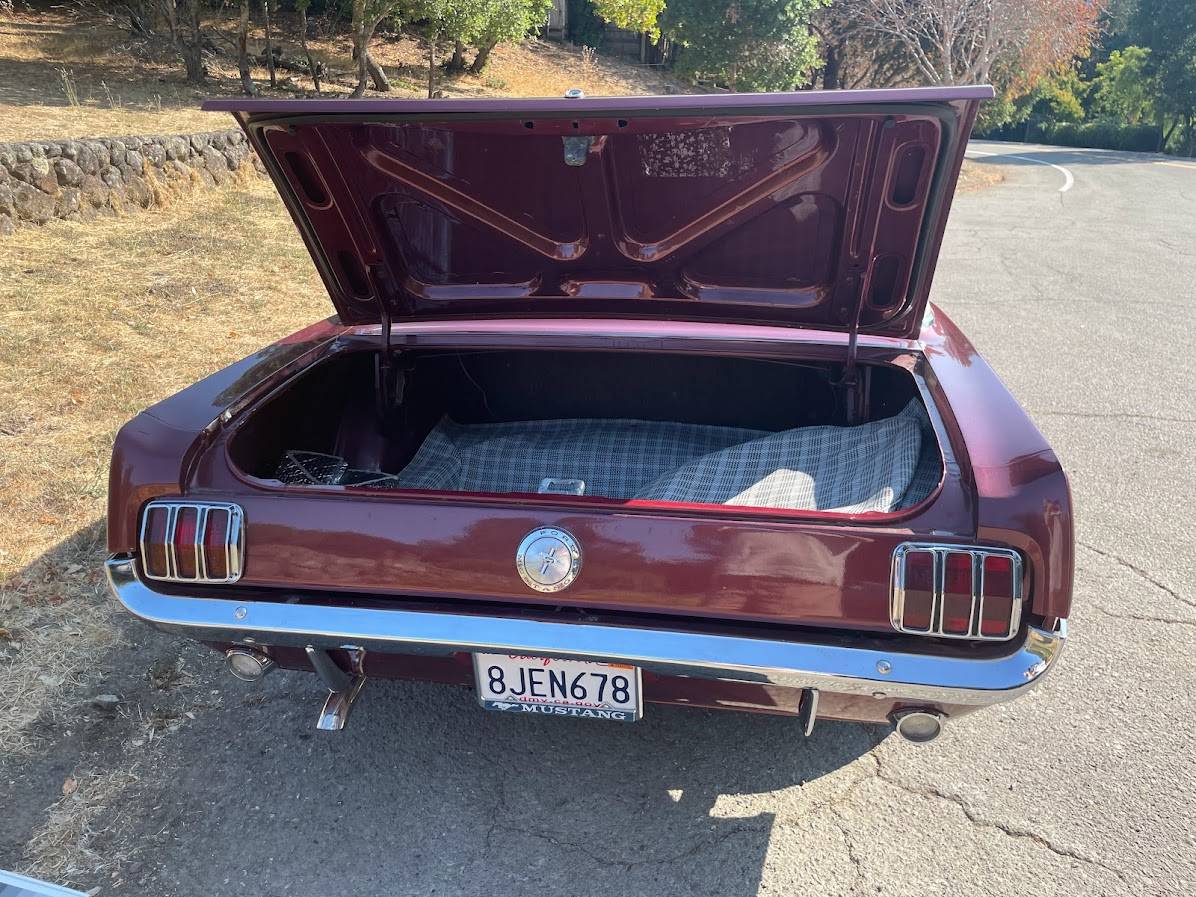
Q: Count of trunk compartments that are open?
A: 1